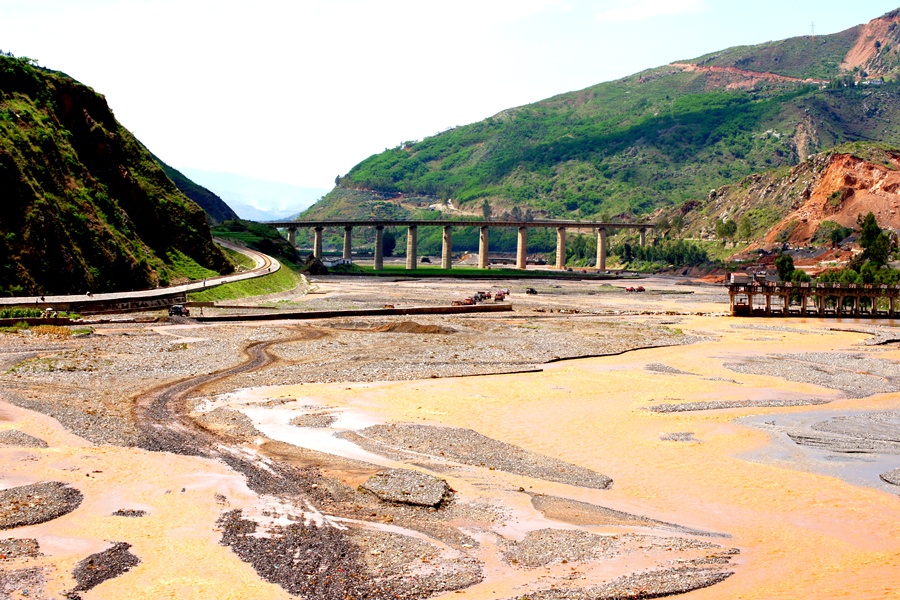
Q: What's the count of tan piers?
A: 11